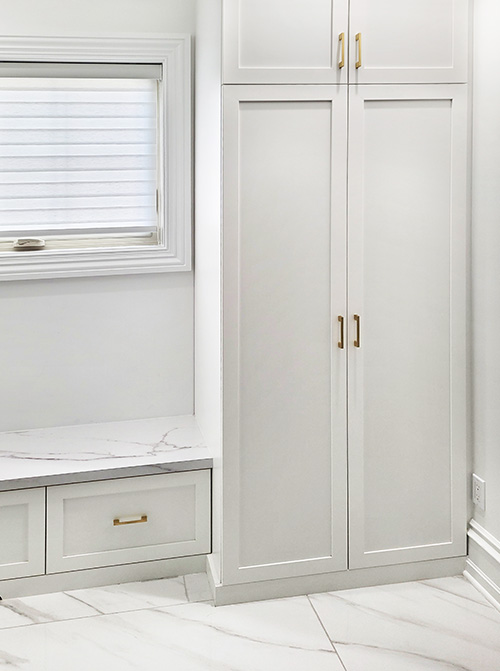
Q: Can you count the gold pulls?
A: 5